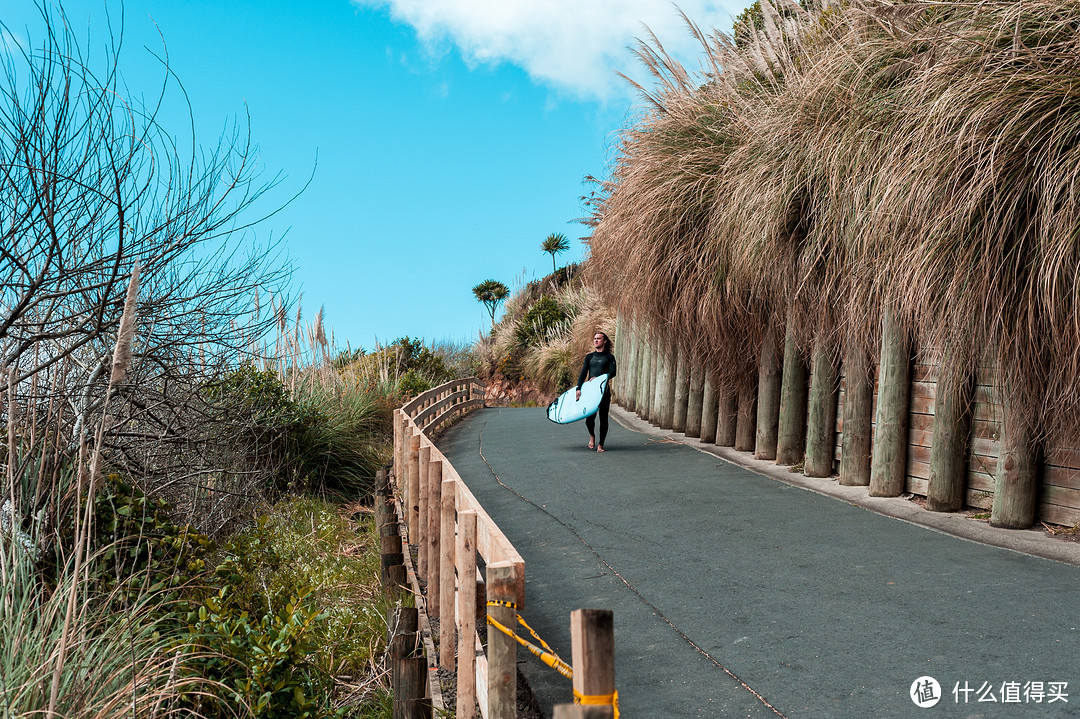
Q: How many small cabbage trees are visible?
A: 2